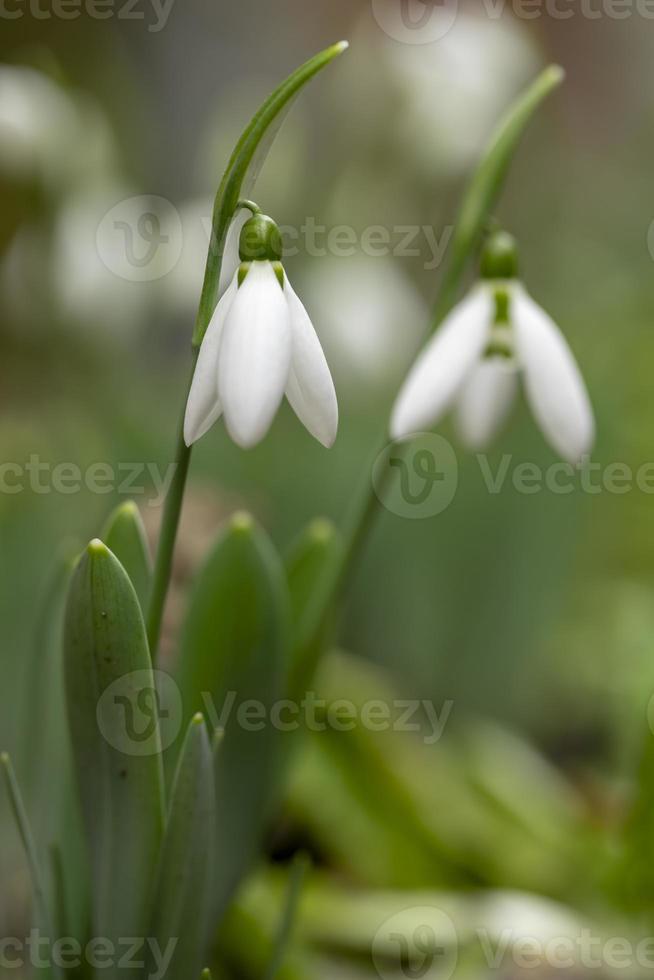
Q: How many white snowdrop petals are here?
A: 6